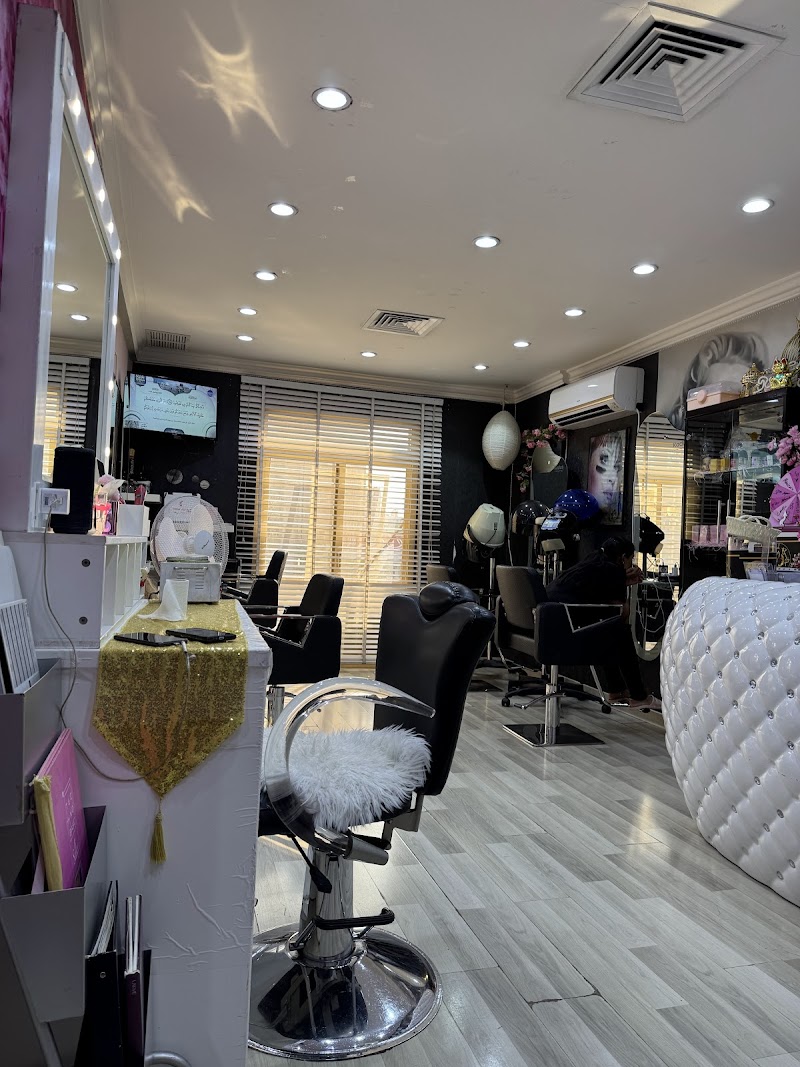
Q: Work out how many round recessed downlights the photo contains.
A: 12